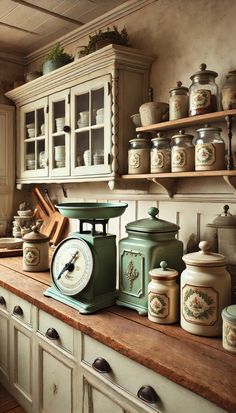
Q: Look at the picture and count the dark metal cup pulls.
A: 5